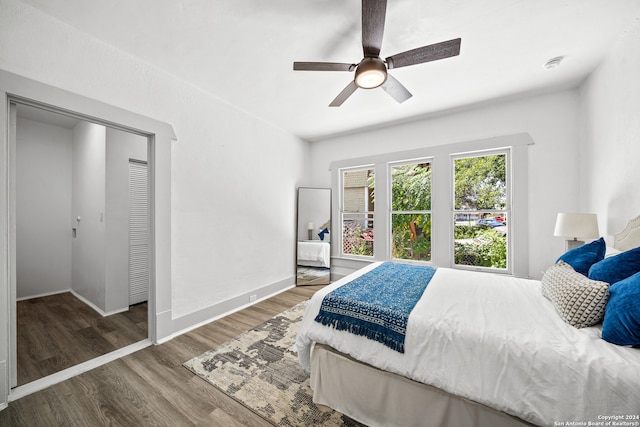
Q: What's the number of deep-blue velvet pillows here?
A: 3